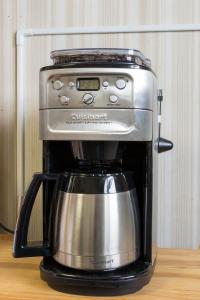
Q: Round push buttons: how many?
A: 6